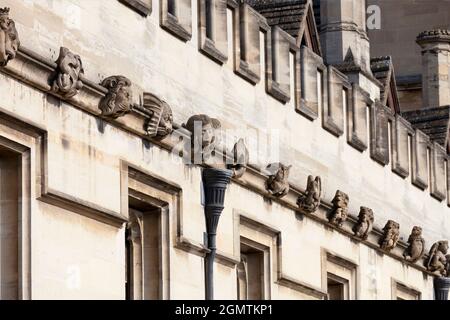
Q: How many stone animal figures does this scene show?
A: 13